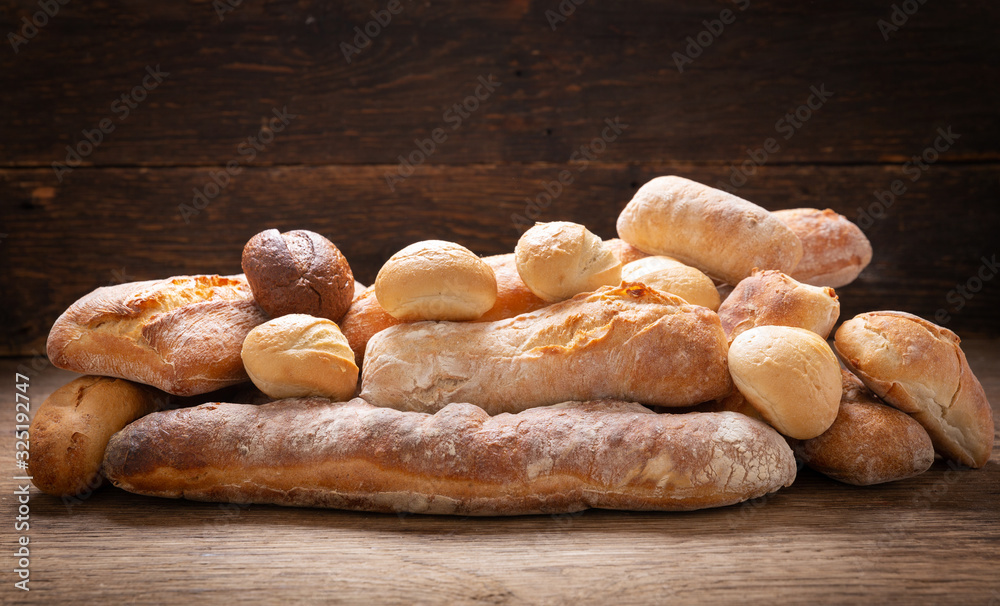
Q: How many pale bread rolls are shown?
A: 5